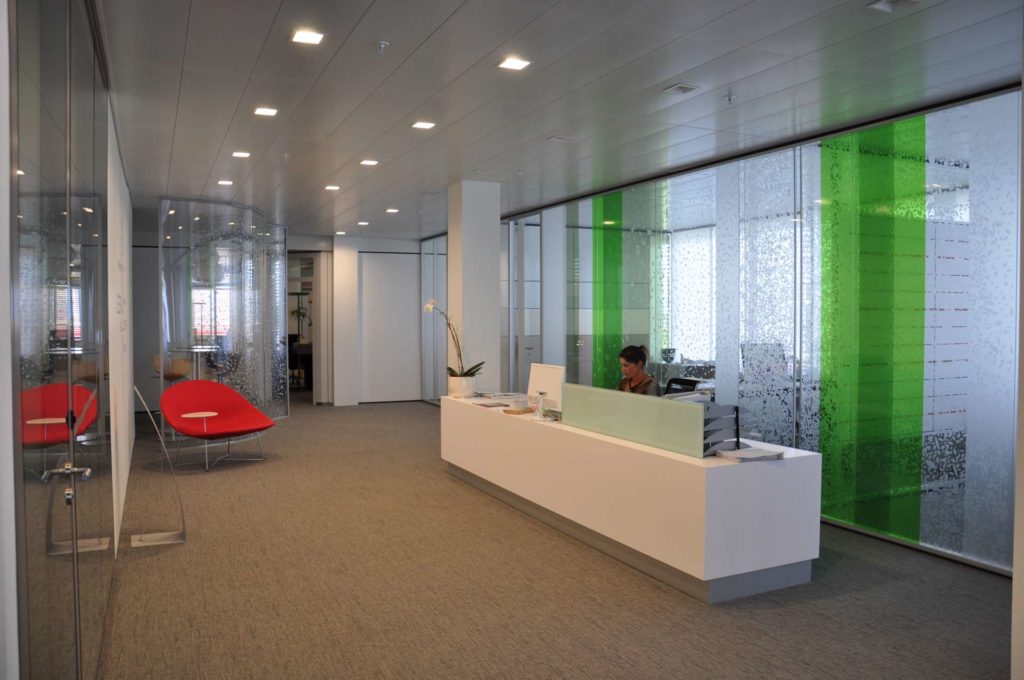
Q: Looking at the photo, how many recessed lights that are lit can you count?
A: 11